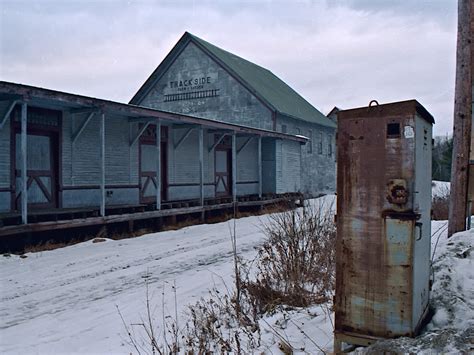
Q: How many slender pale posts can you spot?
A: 6